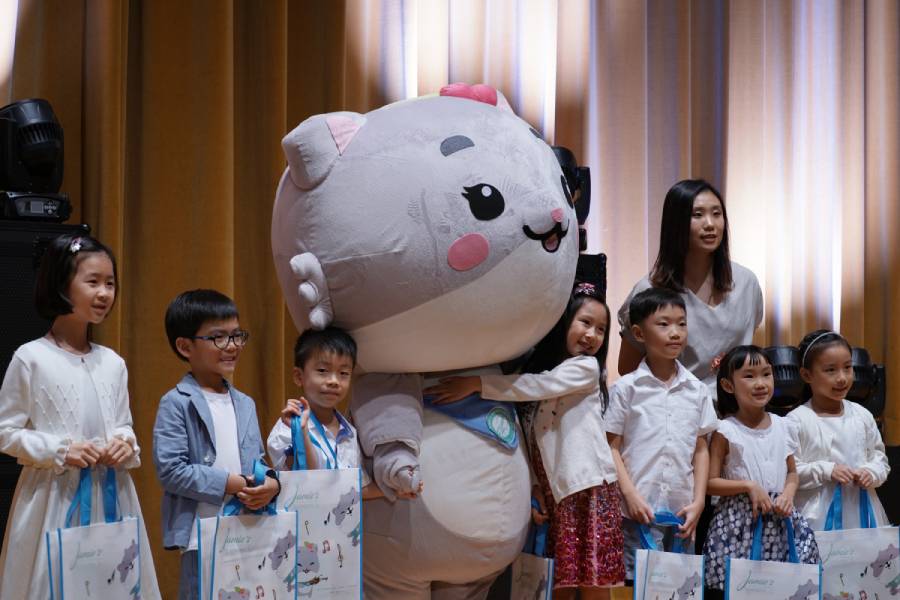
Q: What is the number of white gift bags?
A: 7